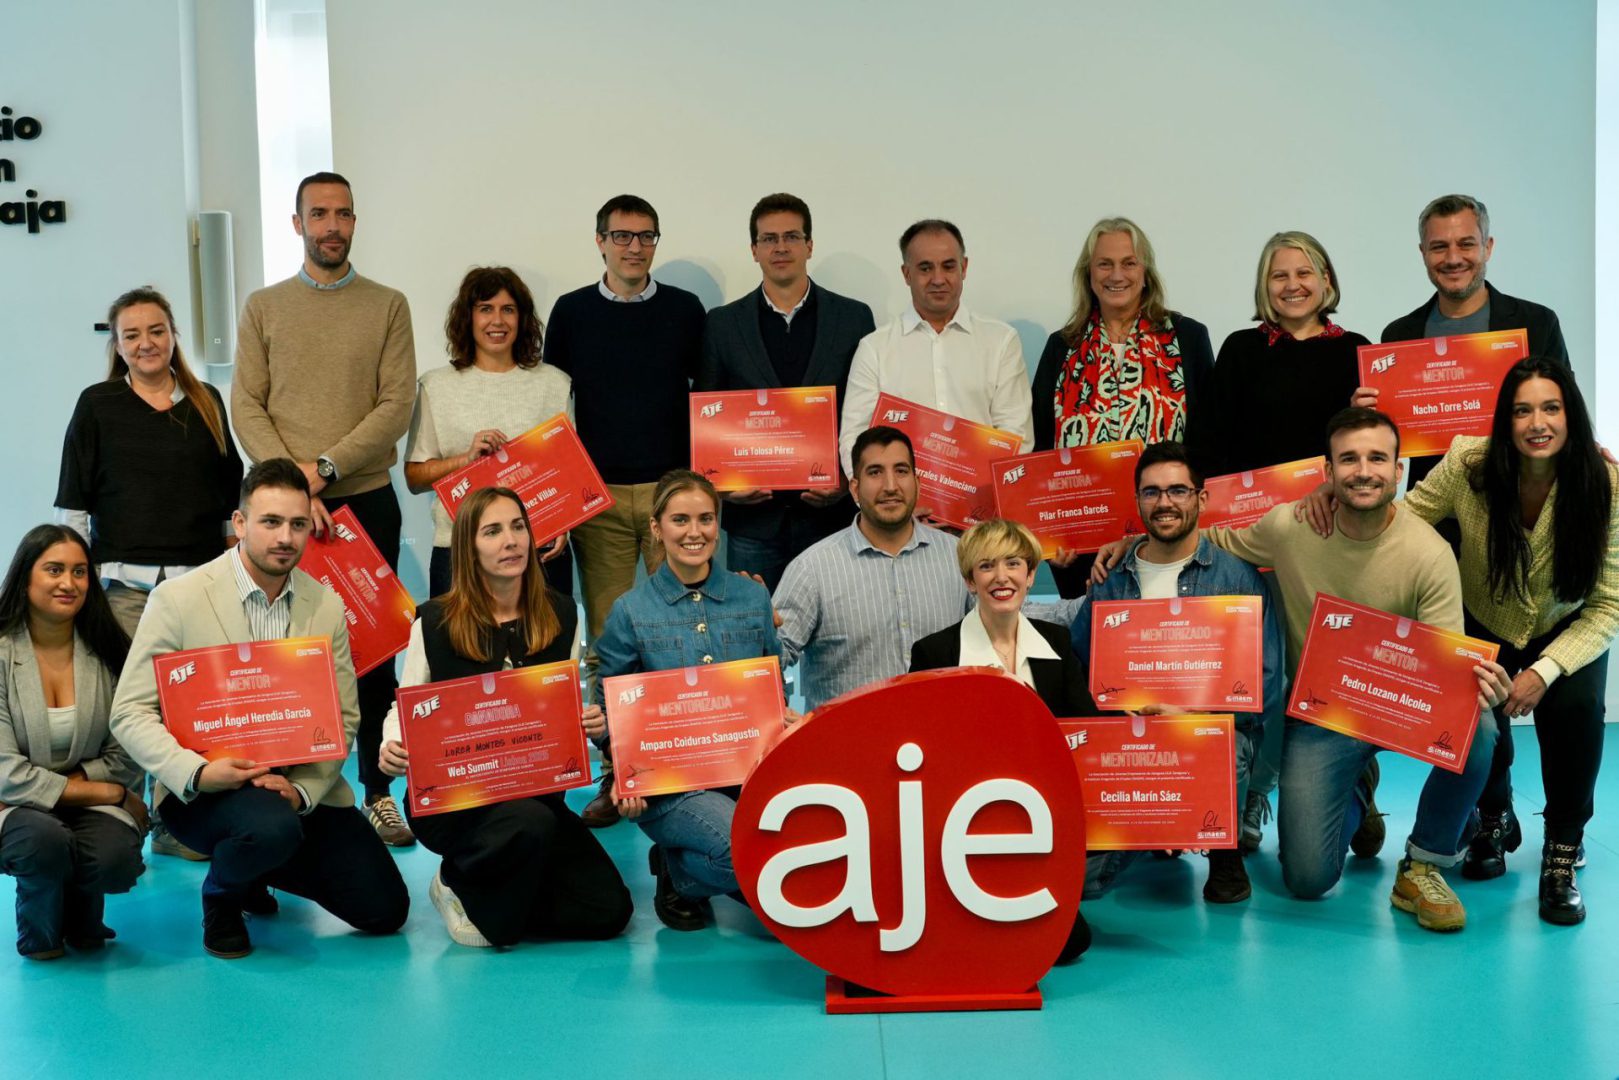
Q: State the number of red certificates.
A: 13